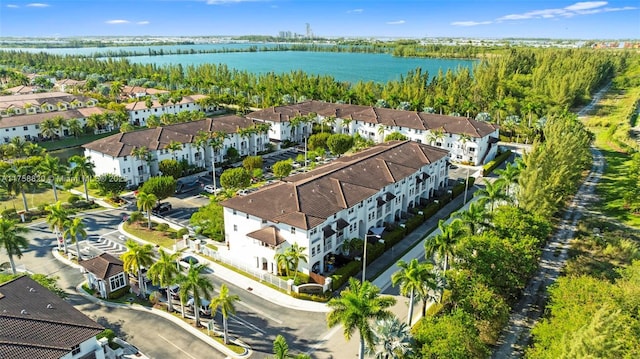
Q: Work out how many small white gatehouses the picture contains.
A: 1